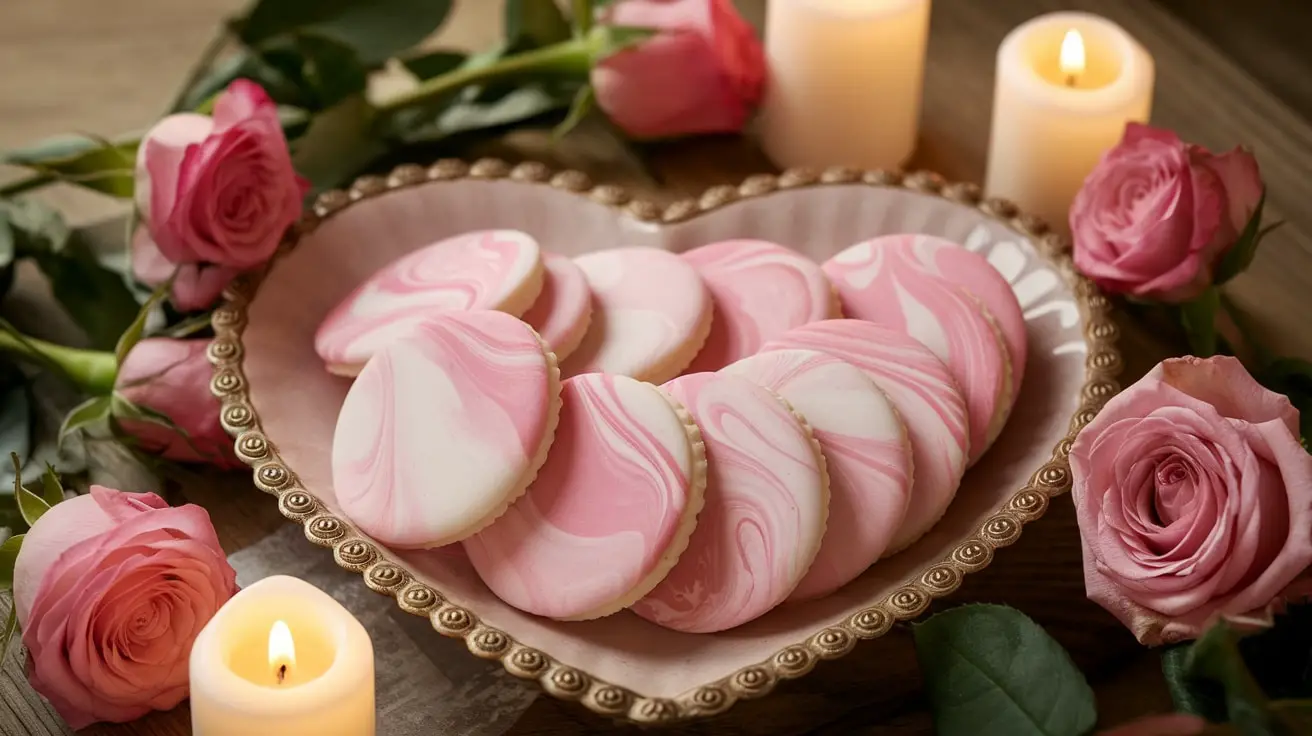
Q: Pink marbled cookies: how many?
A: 11